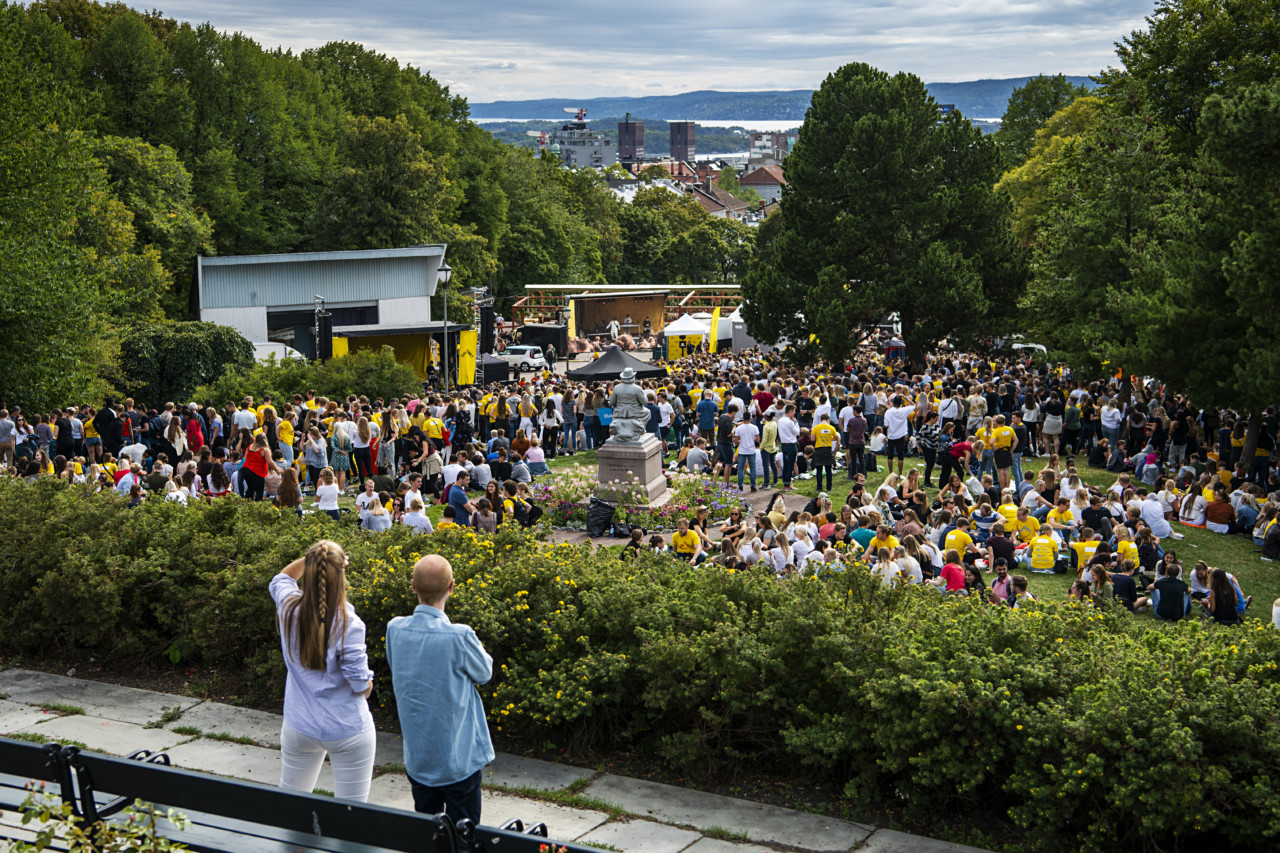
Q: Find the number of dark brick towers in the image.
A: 2